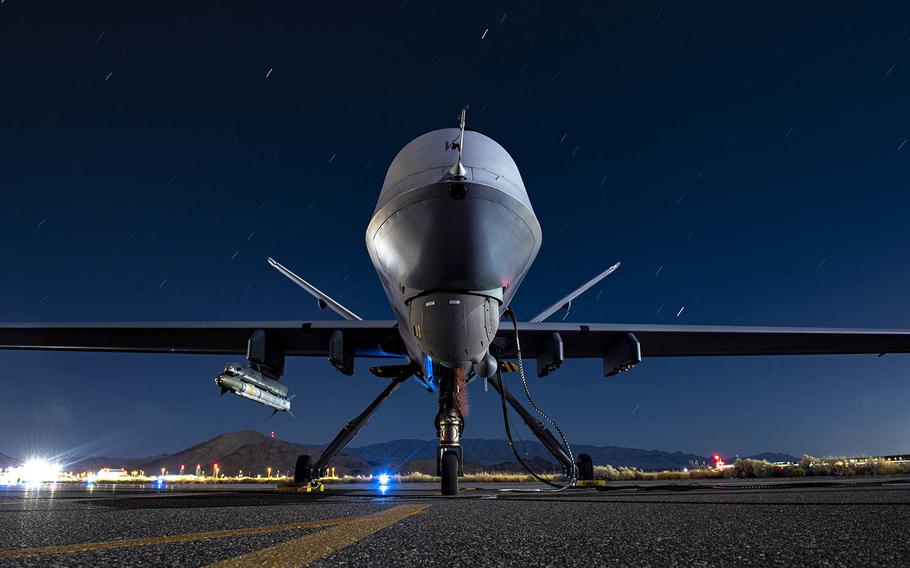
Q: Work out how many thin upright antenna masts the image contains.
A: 1